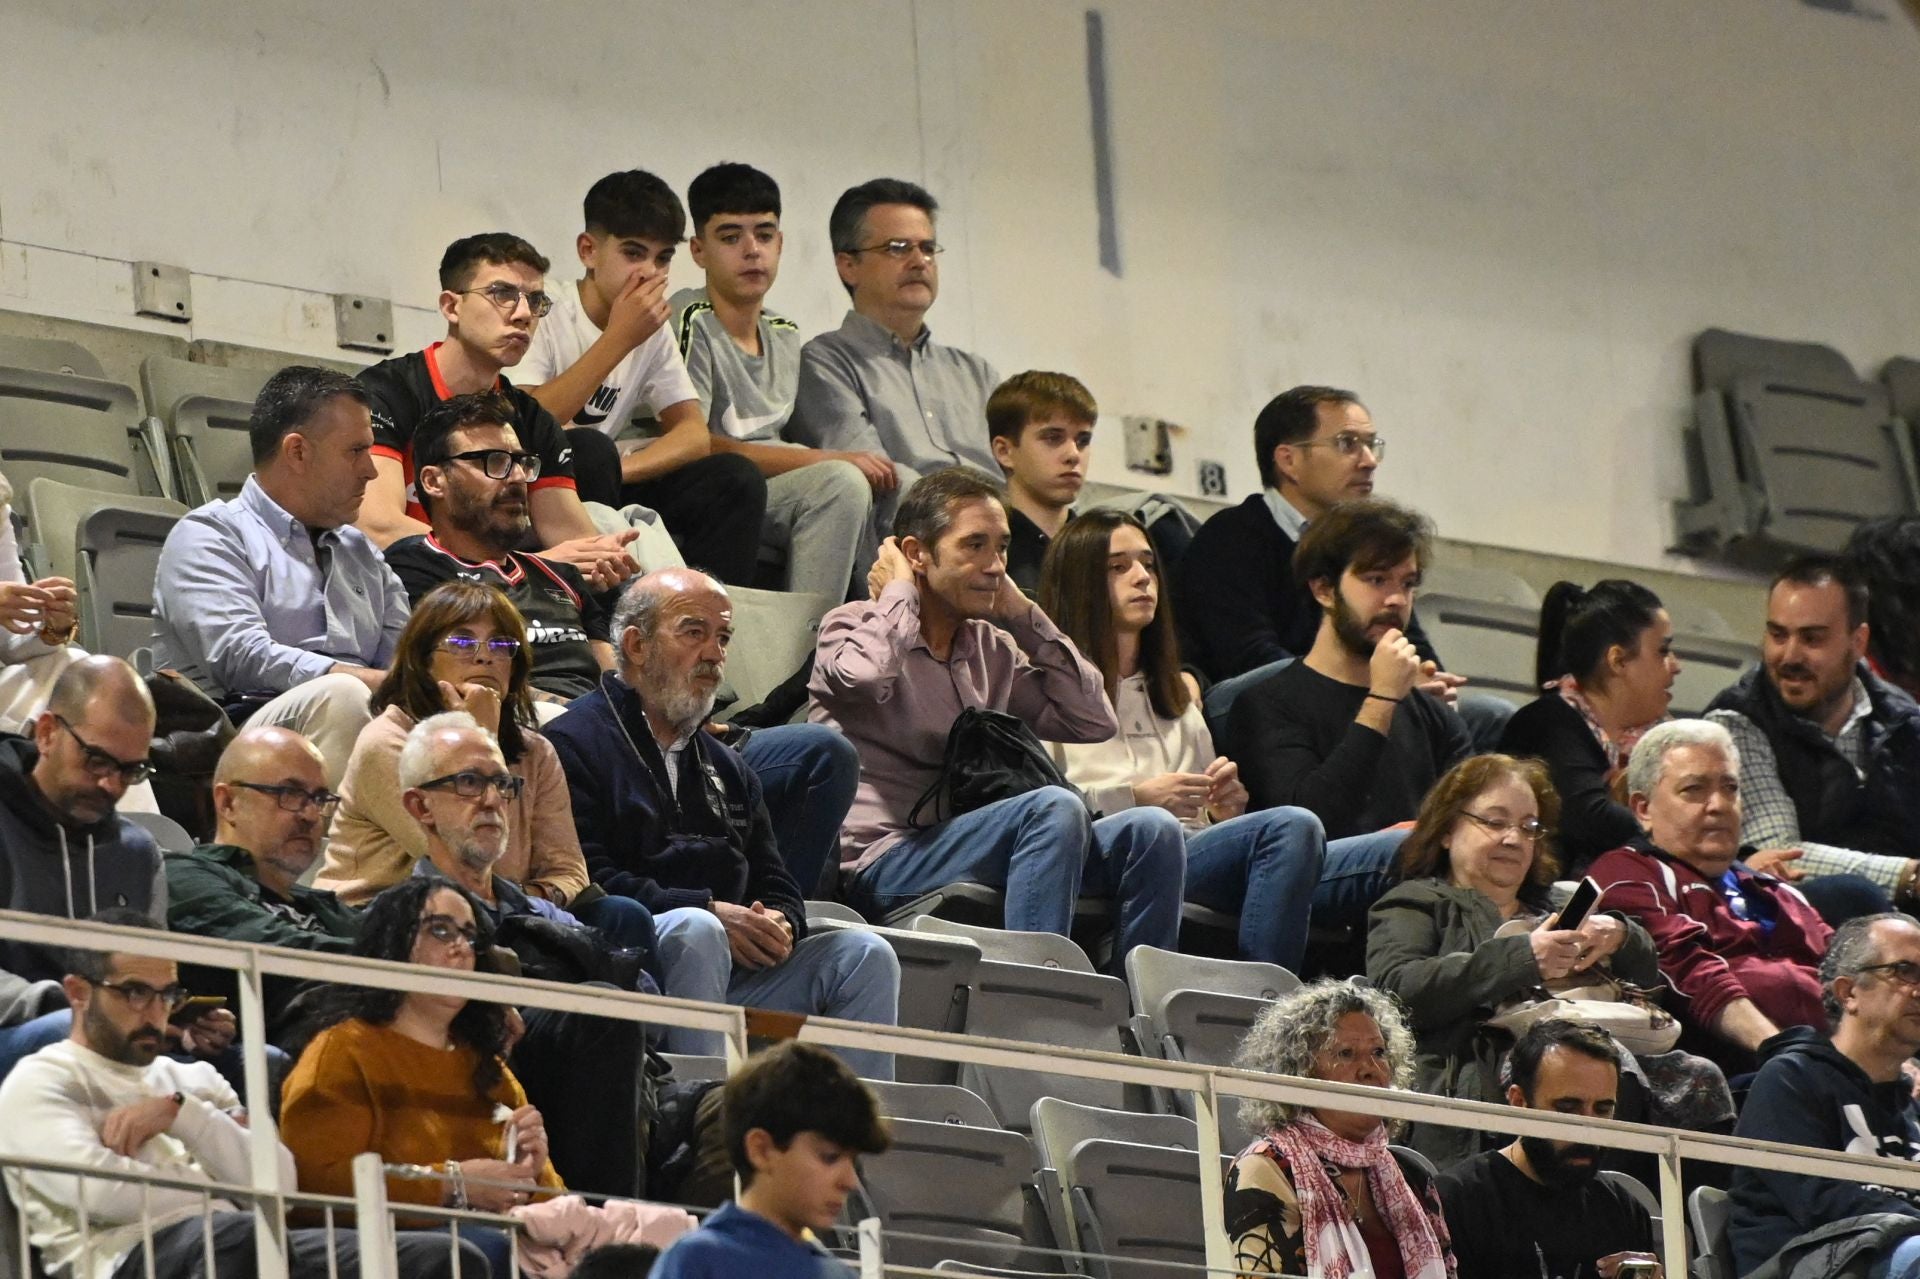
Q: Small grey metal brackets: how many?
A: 3